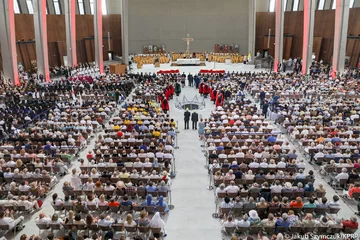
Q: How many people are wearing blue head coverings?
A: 2